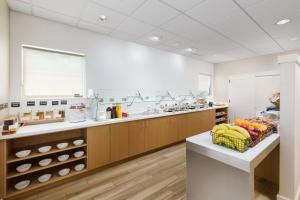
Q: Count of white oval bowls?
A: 12